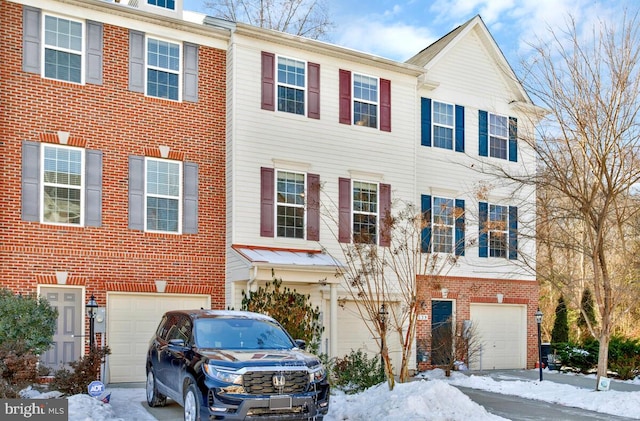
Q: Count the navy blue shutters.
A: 8